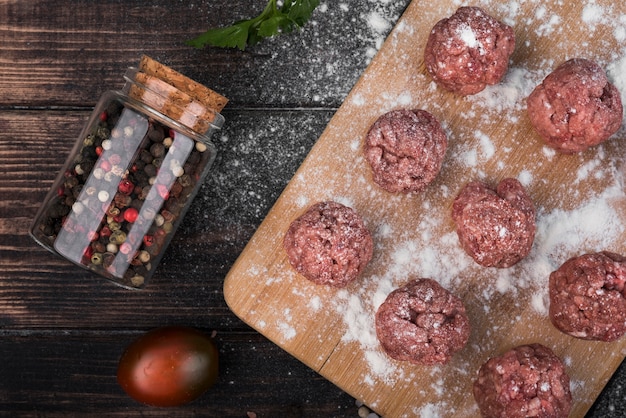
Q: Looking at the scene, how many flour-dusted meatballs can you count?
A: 8